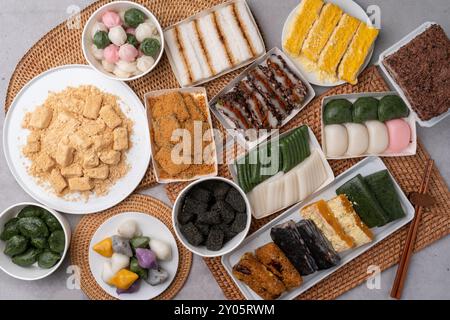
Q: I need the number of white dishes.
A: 13